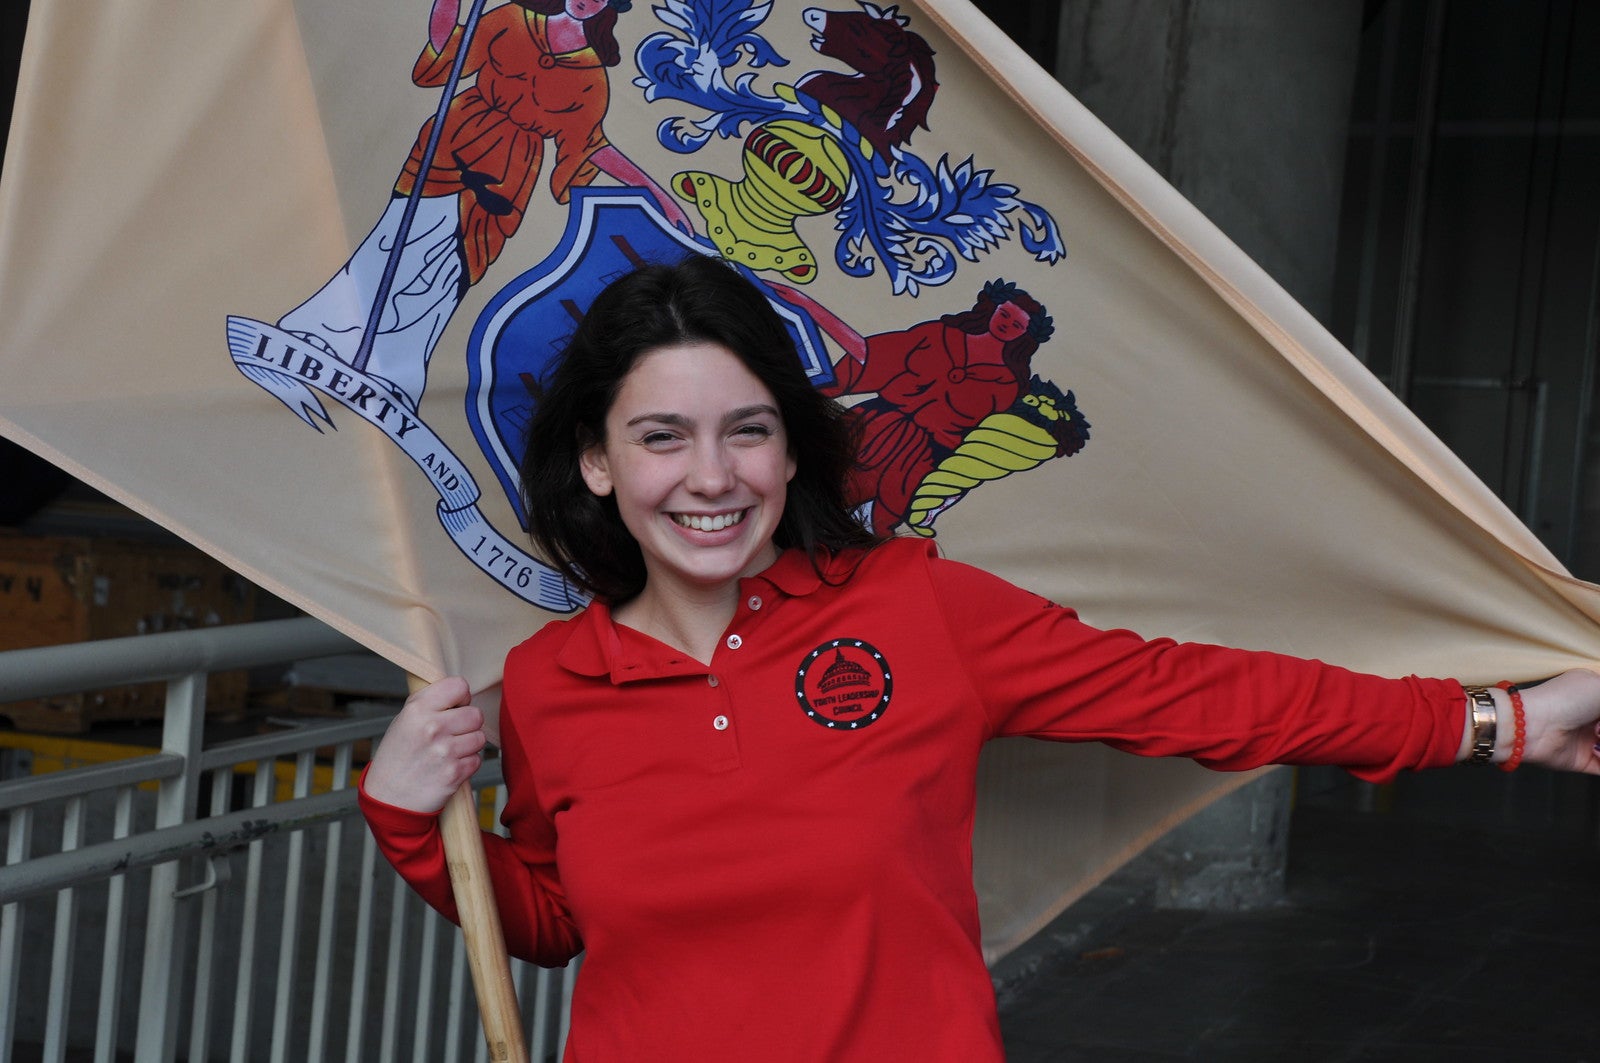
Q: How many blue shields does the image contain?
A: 1